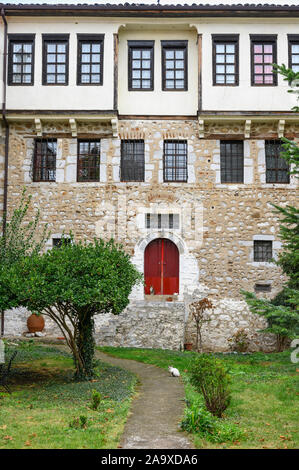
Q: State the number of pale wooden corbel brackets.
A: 6